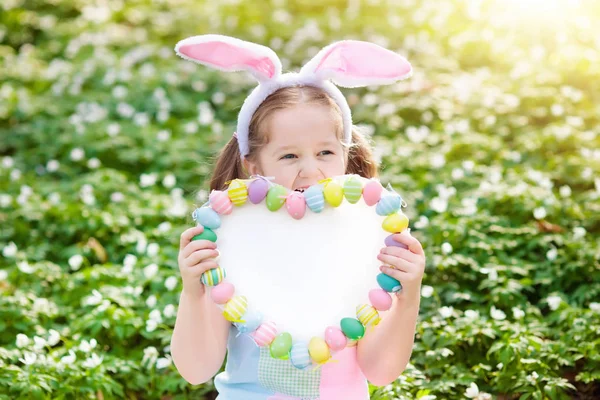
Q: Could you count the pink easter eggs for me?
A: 7